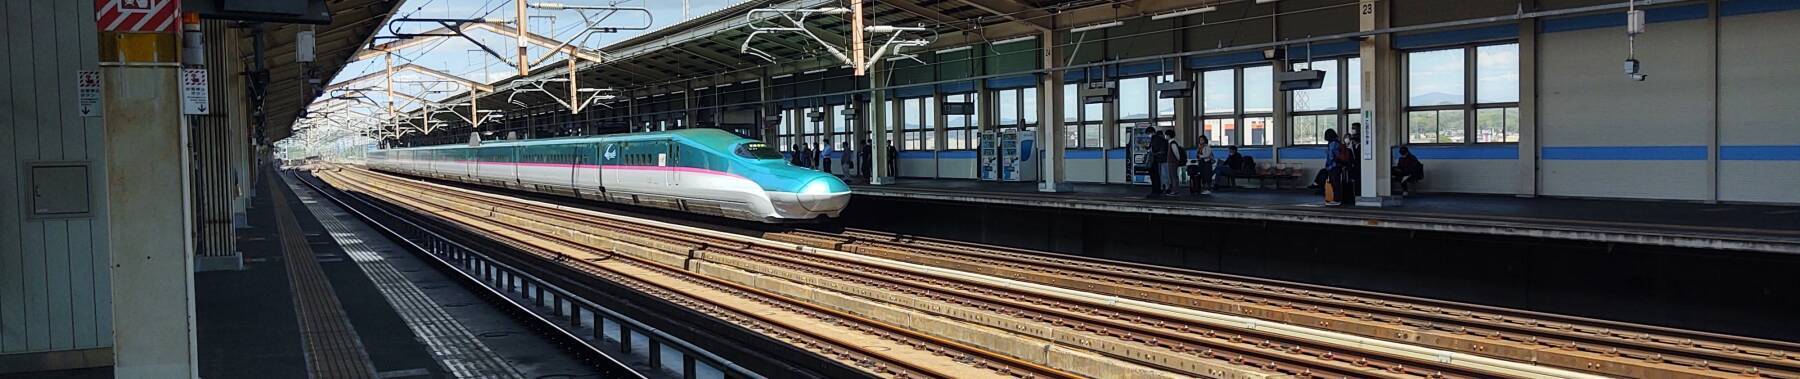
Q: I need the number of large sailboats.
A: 0